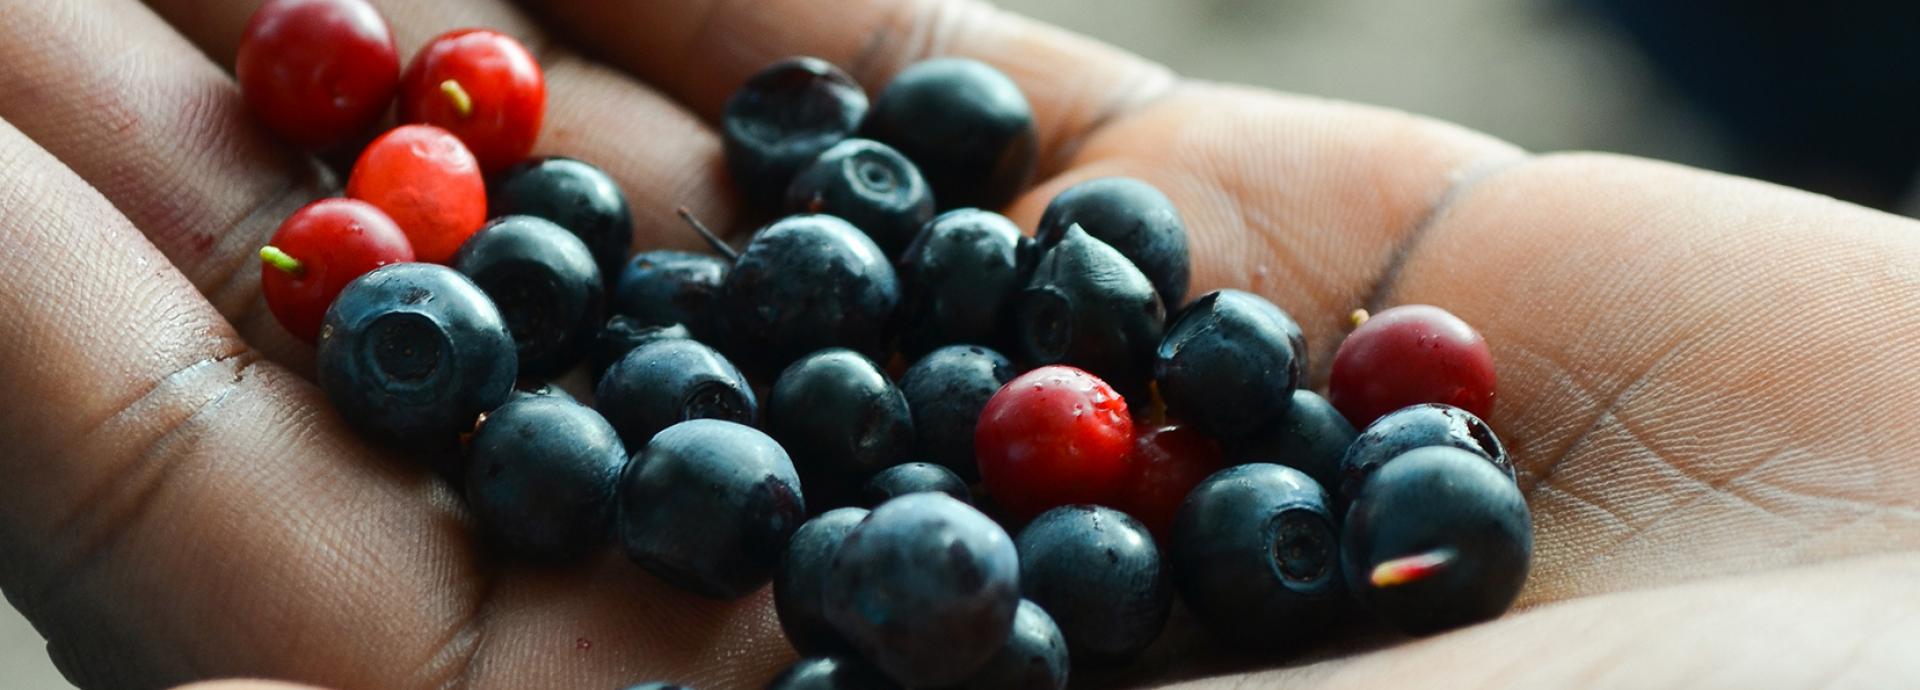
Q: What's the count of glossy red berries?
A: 7